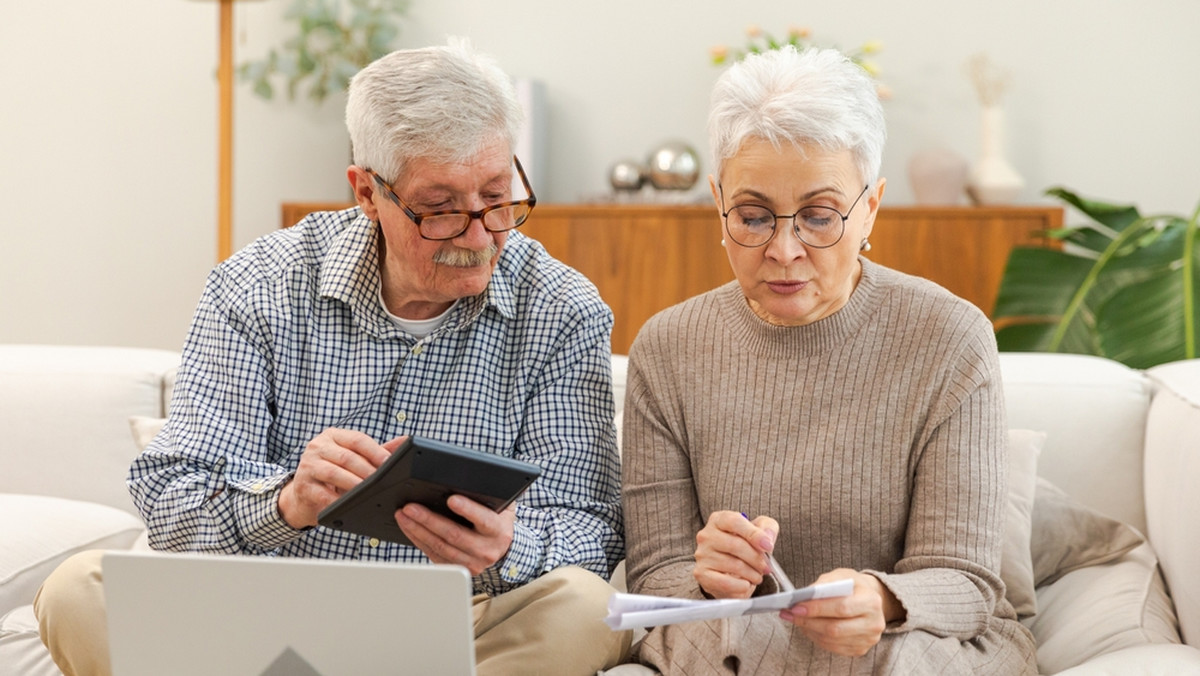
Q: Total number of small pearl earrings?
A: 2